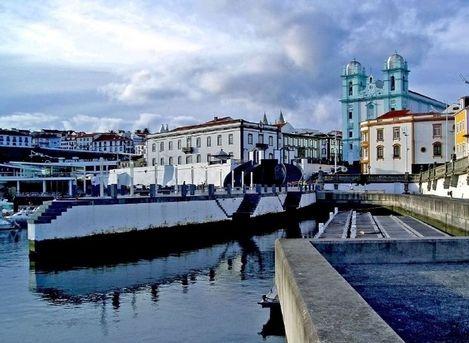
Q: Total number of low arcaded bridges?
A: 0